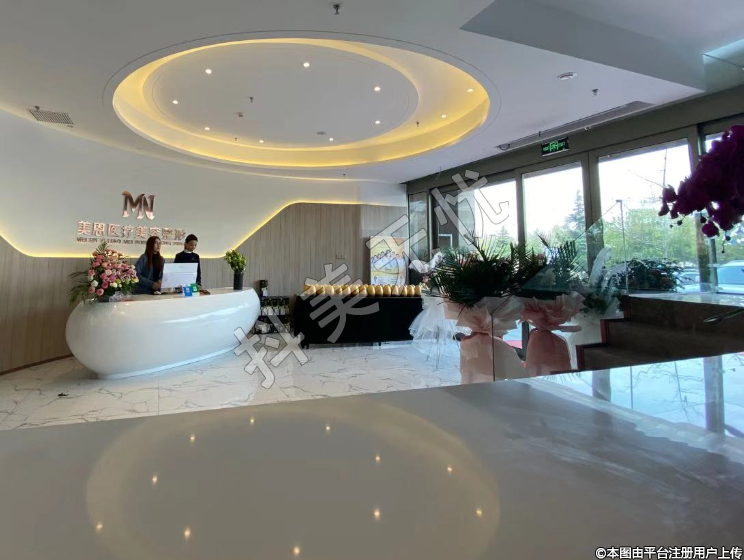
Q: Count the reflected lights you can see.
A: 11